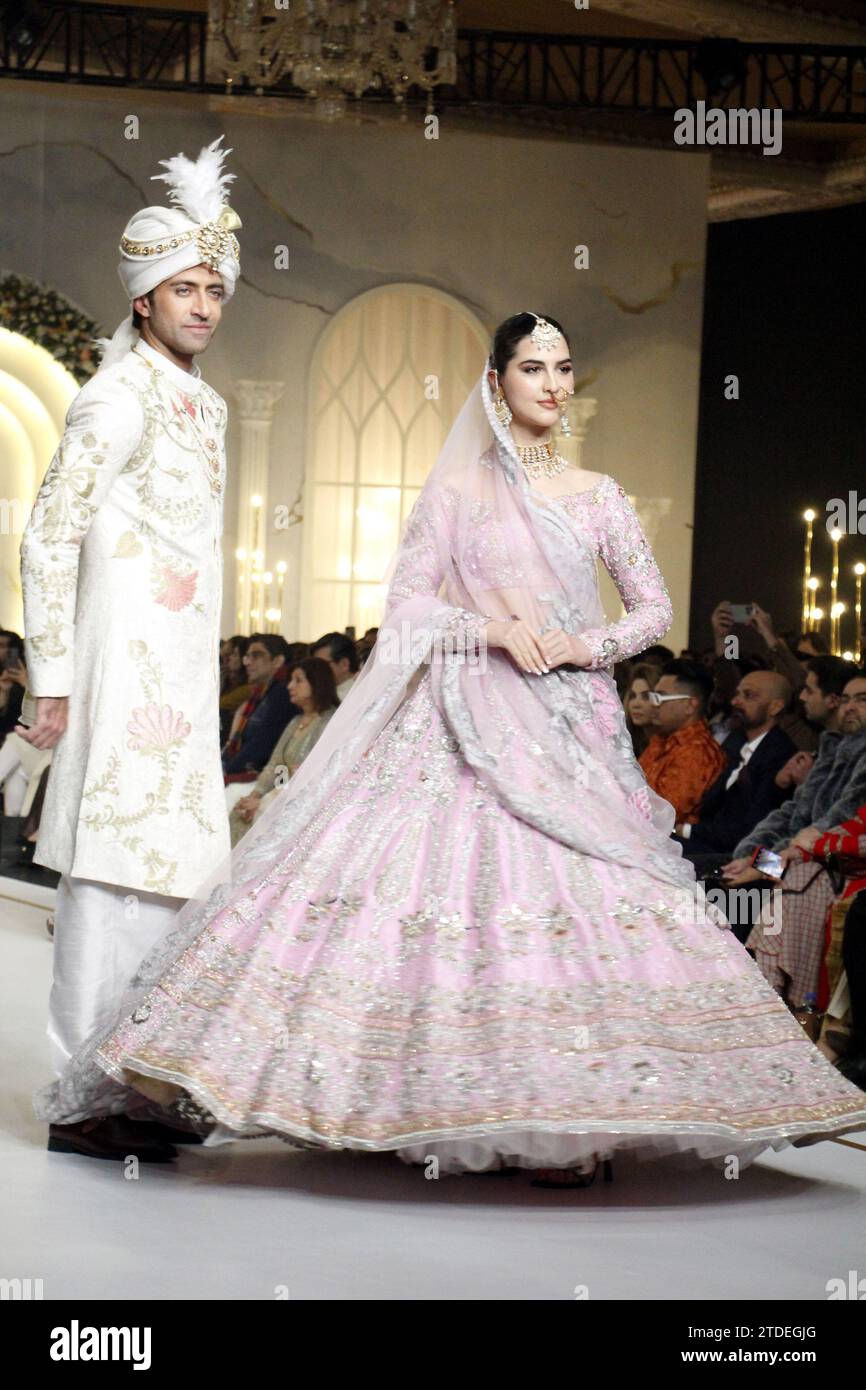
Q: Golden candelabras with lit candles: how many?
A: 2